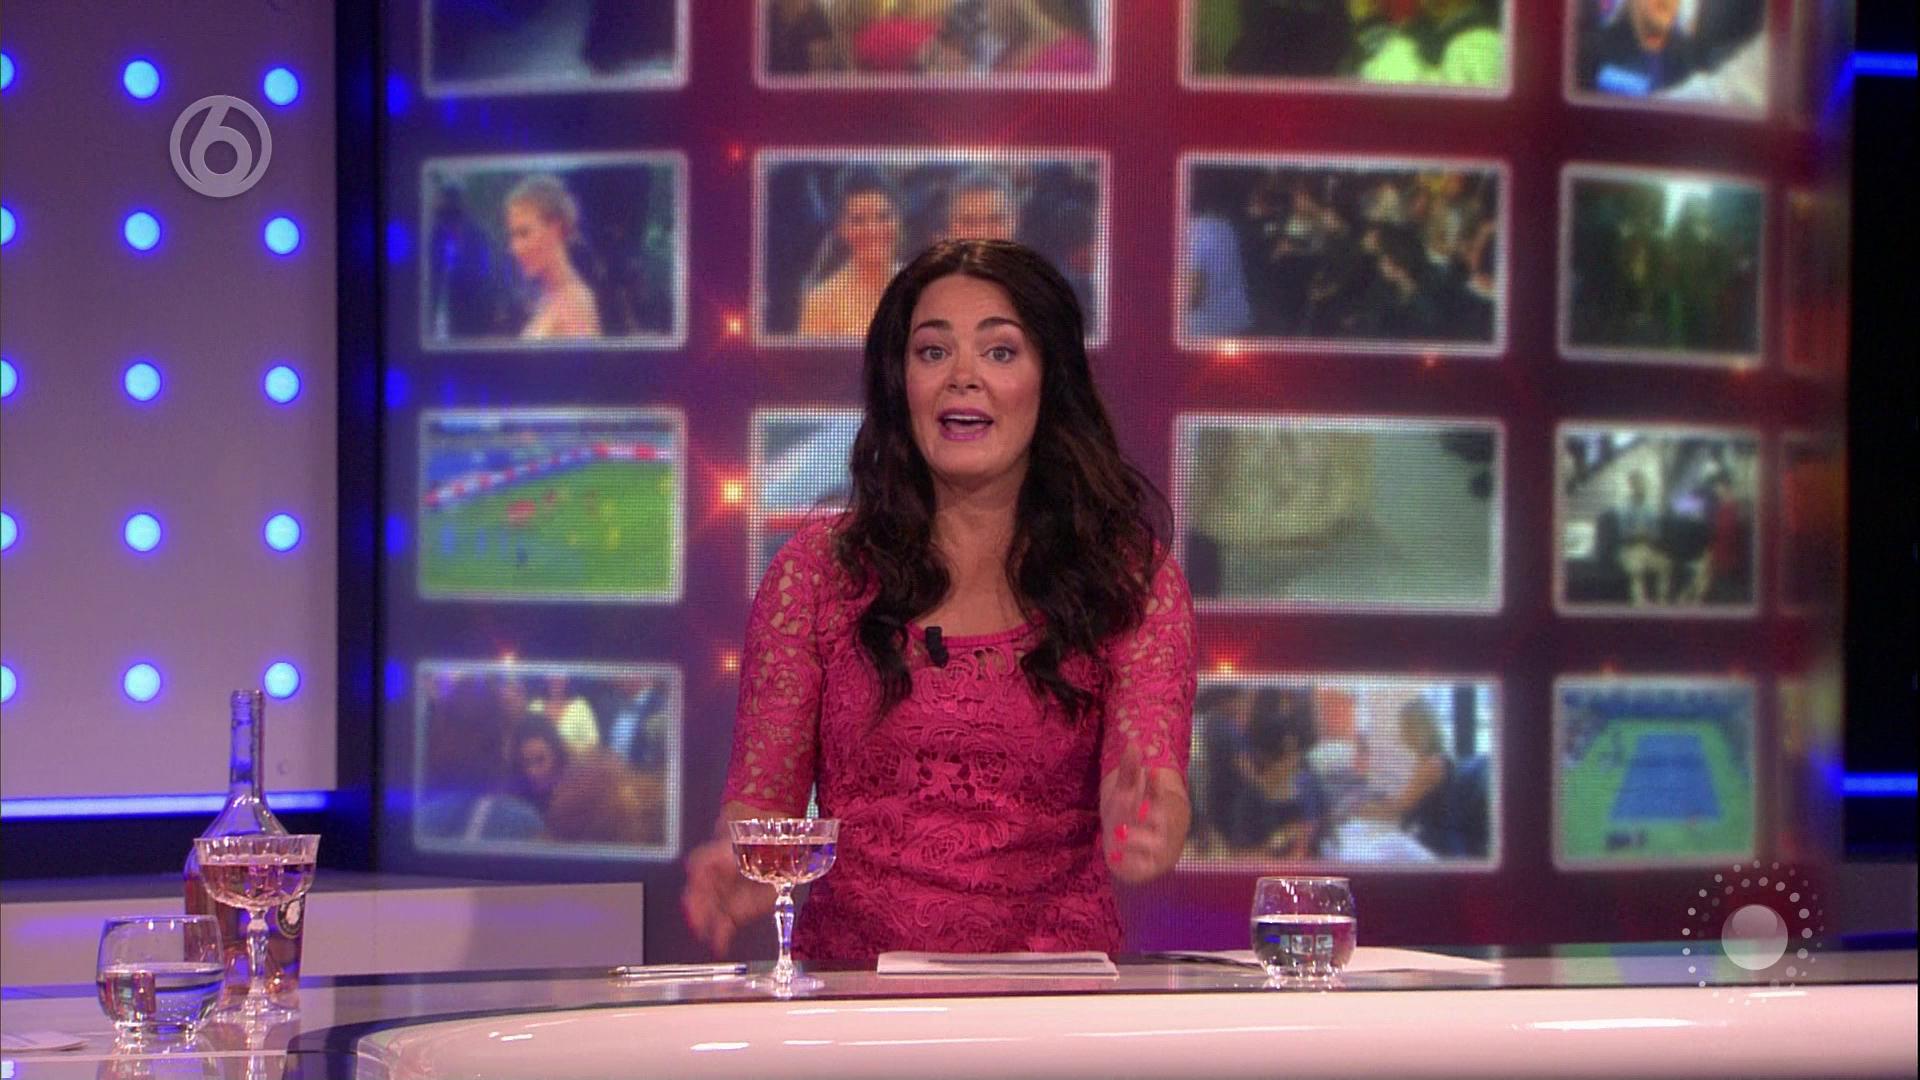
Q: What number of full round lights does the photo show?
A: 10